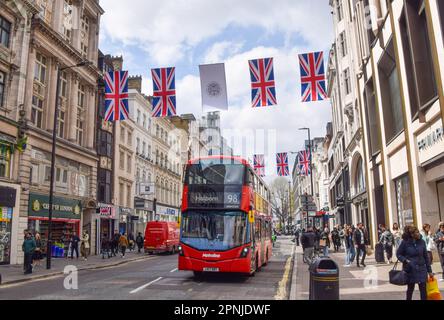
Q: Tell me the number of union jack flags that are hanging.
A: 7